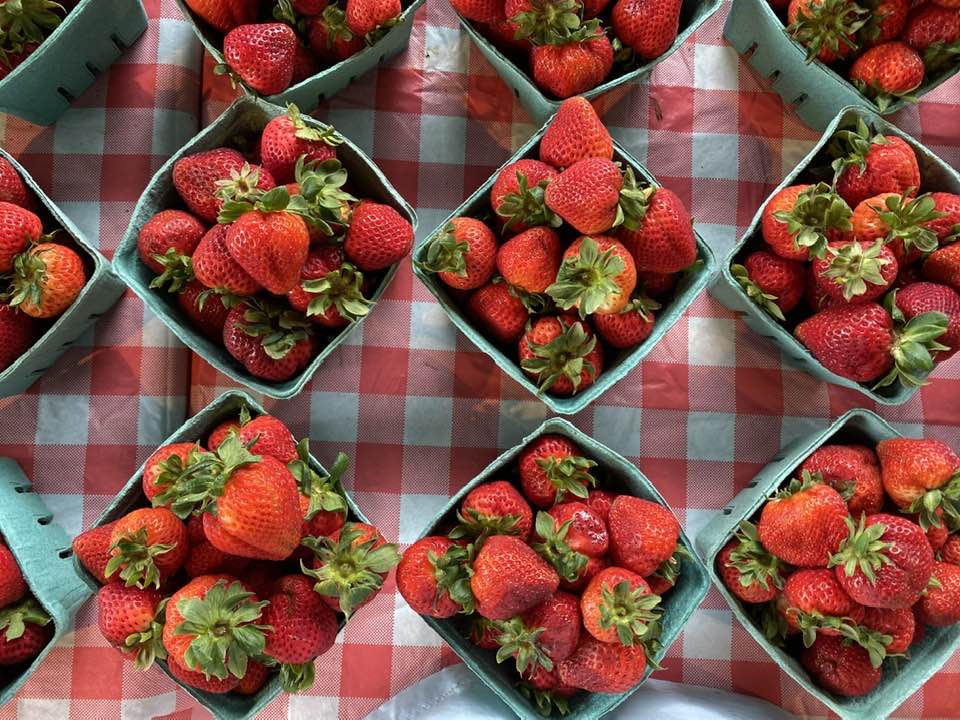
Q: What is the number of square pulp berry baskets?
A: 12